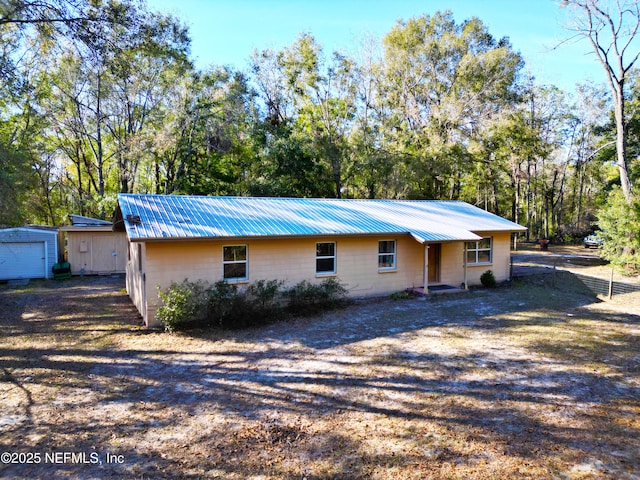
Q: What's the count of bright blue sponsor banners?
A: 0